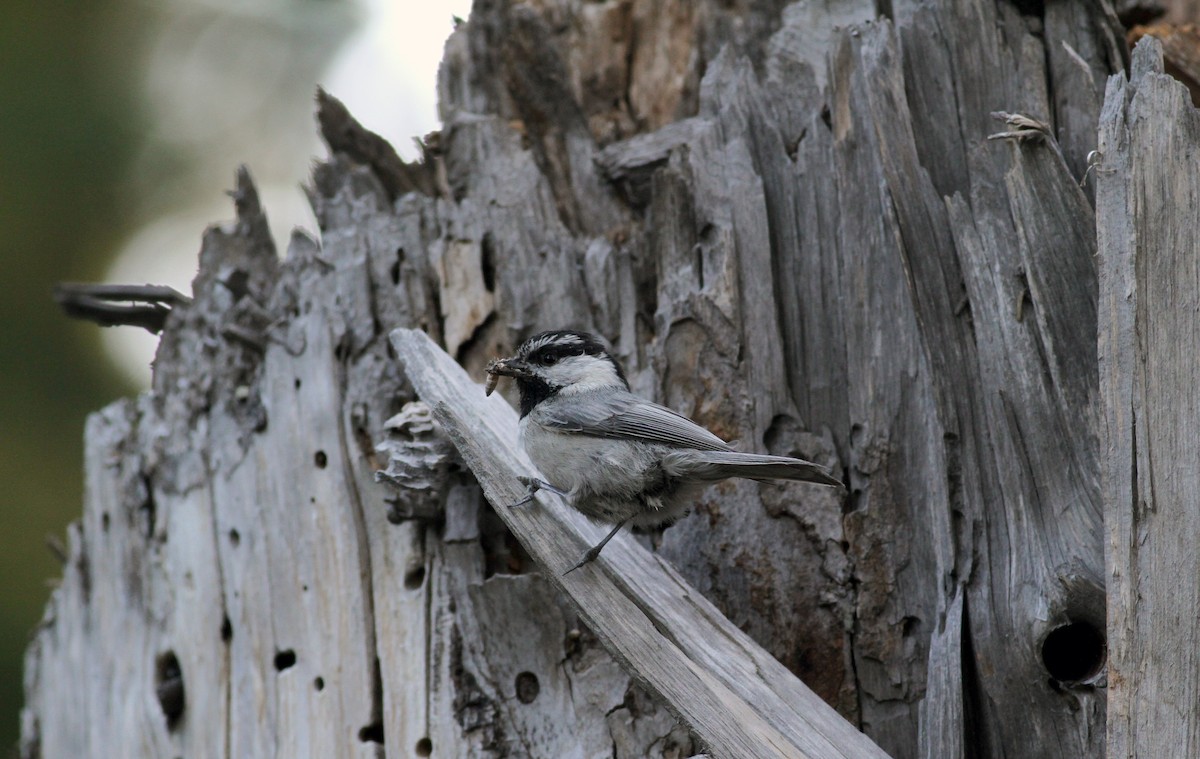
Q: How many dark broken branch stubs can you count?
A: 1